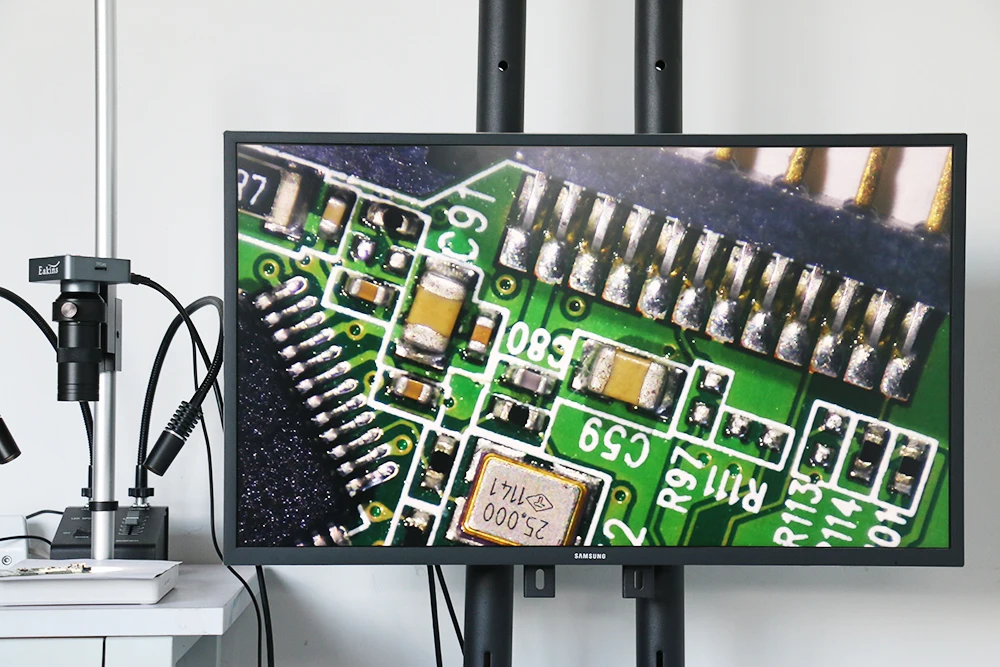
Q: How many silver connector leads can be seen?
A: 12